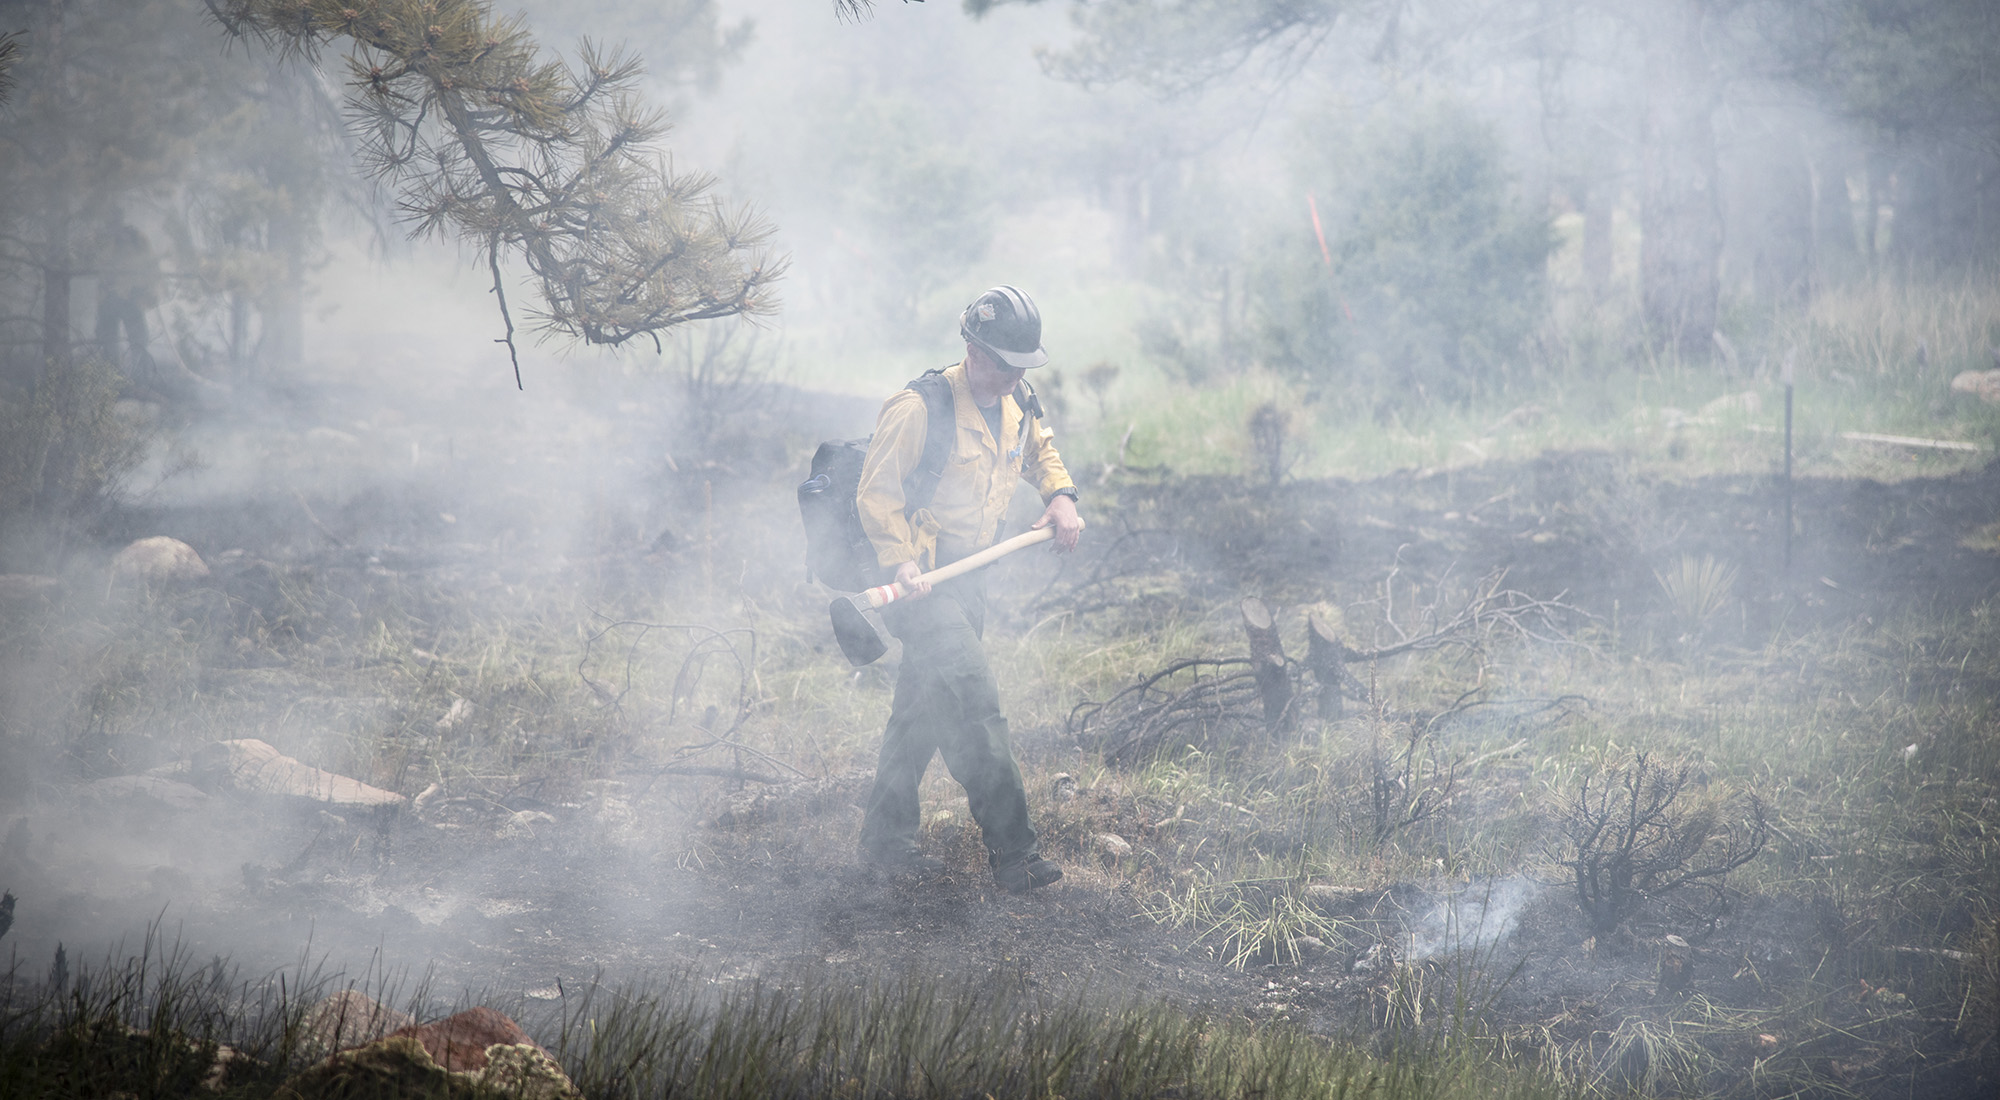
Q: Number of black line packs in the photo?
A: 1